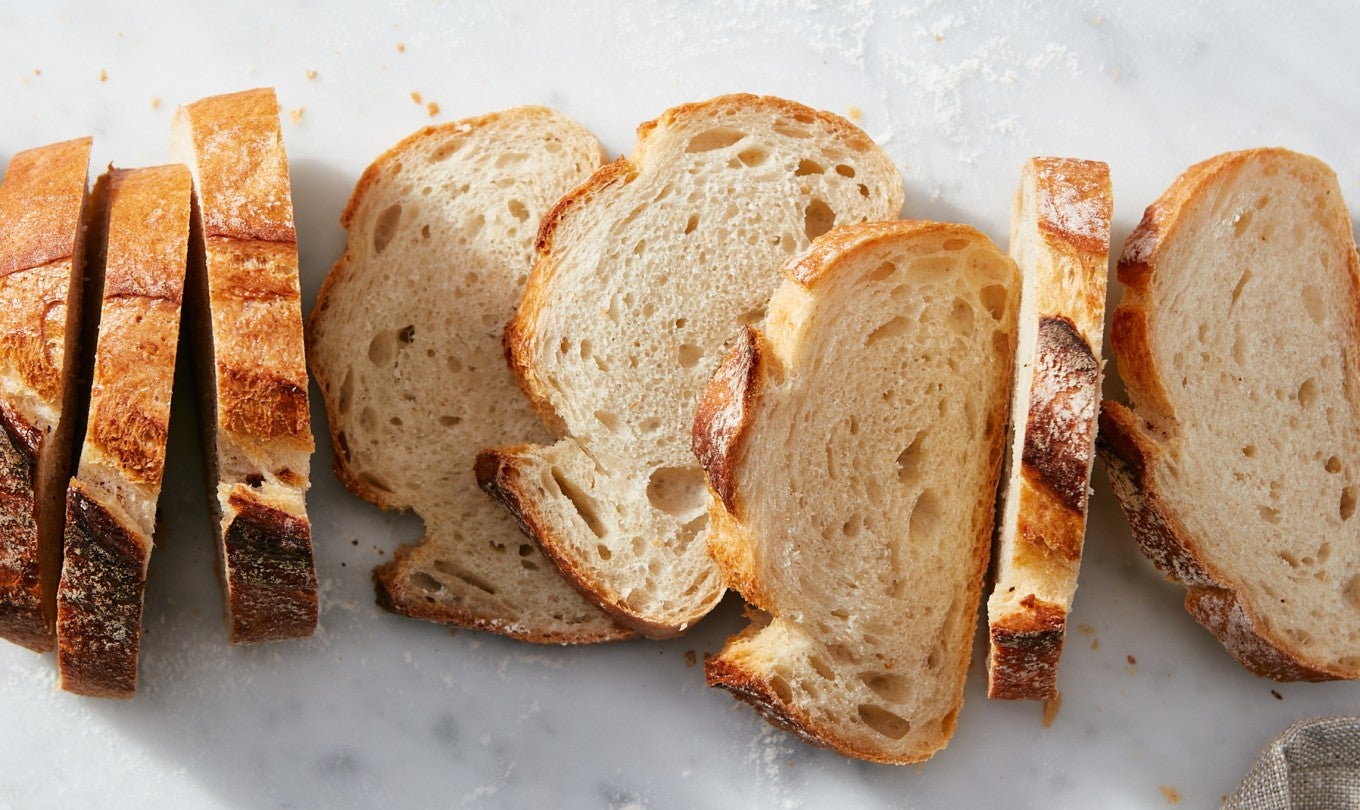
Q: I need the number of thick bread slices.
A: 8